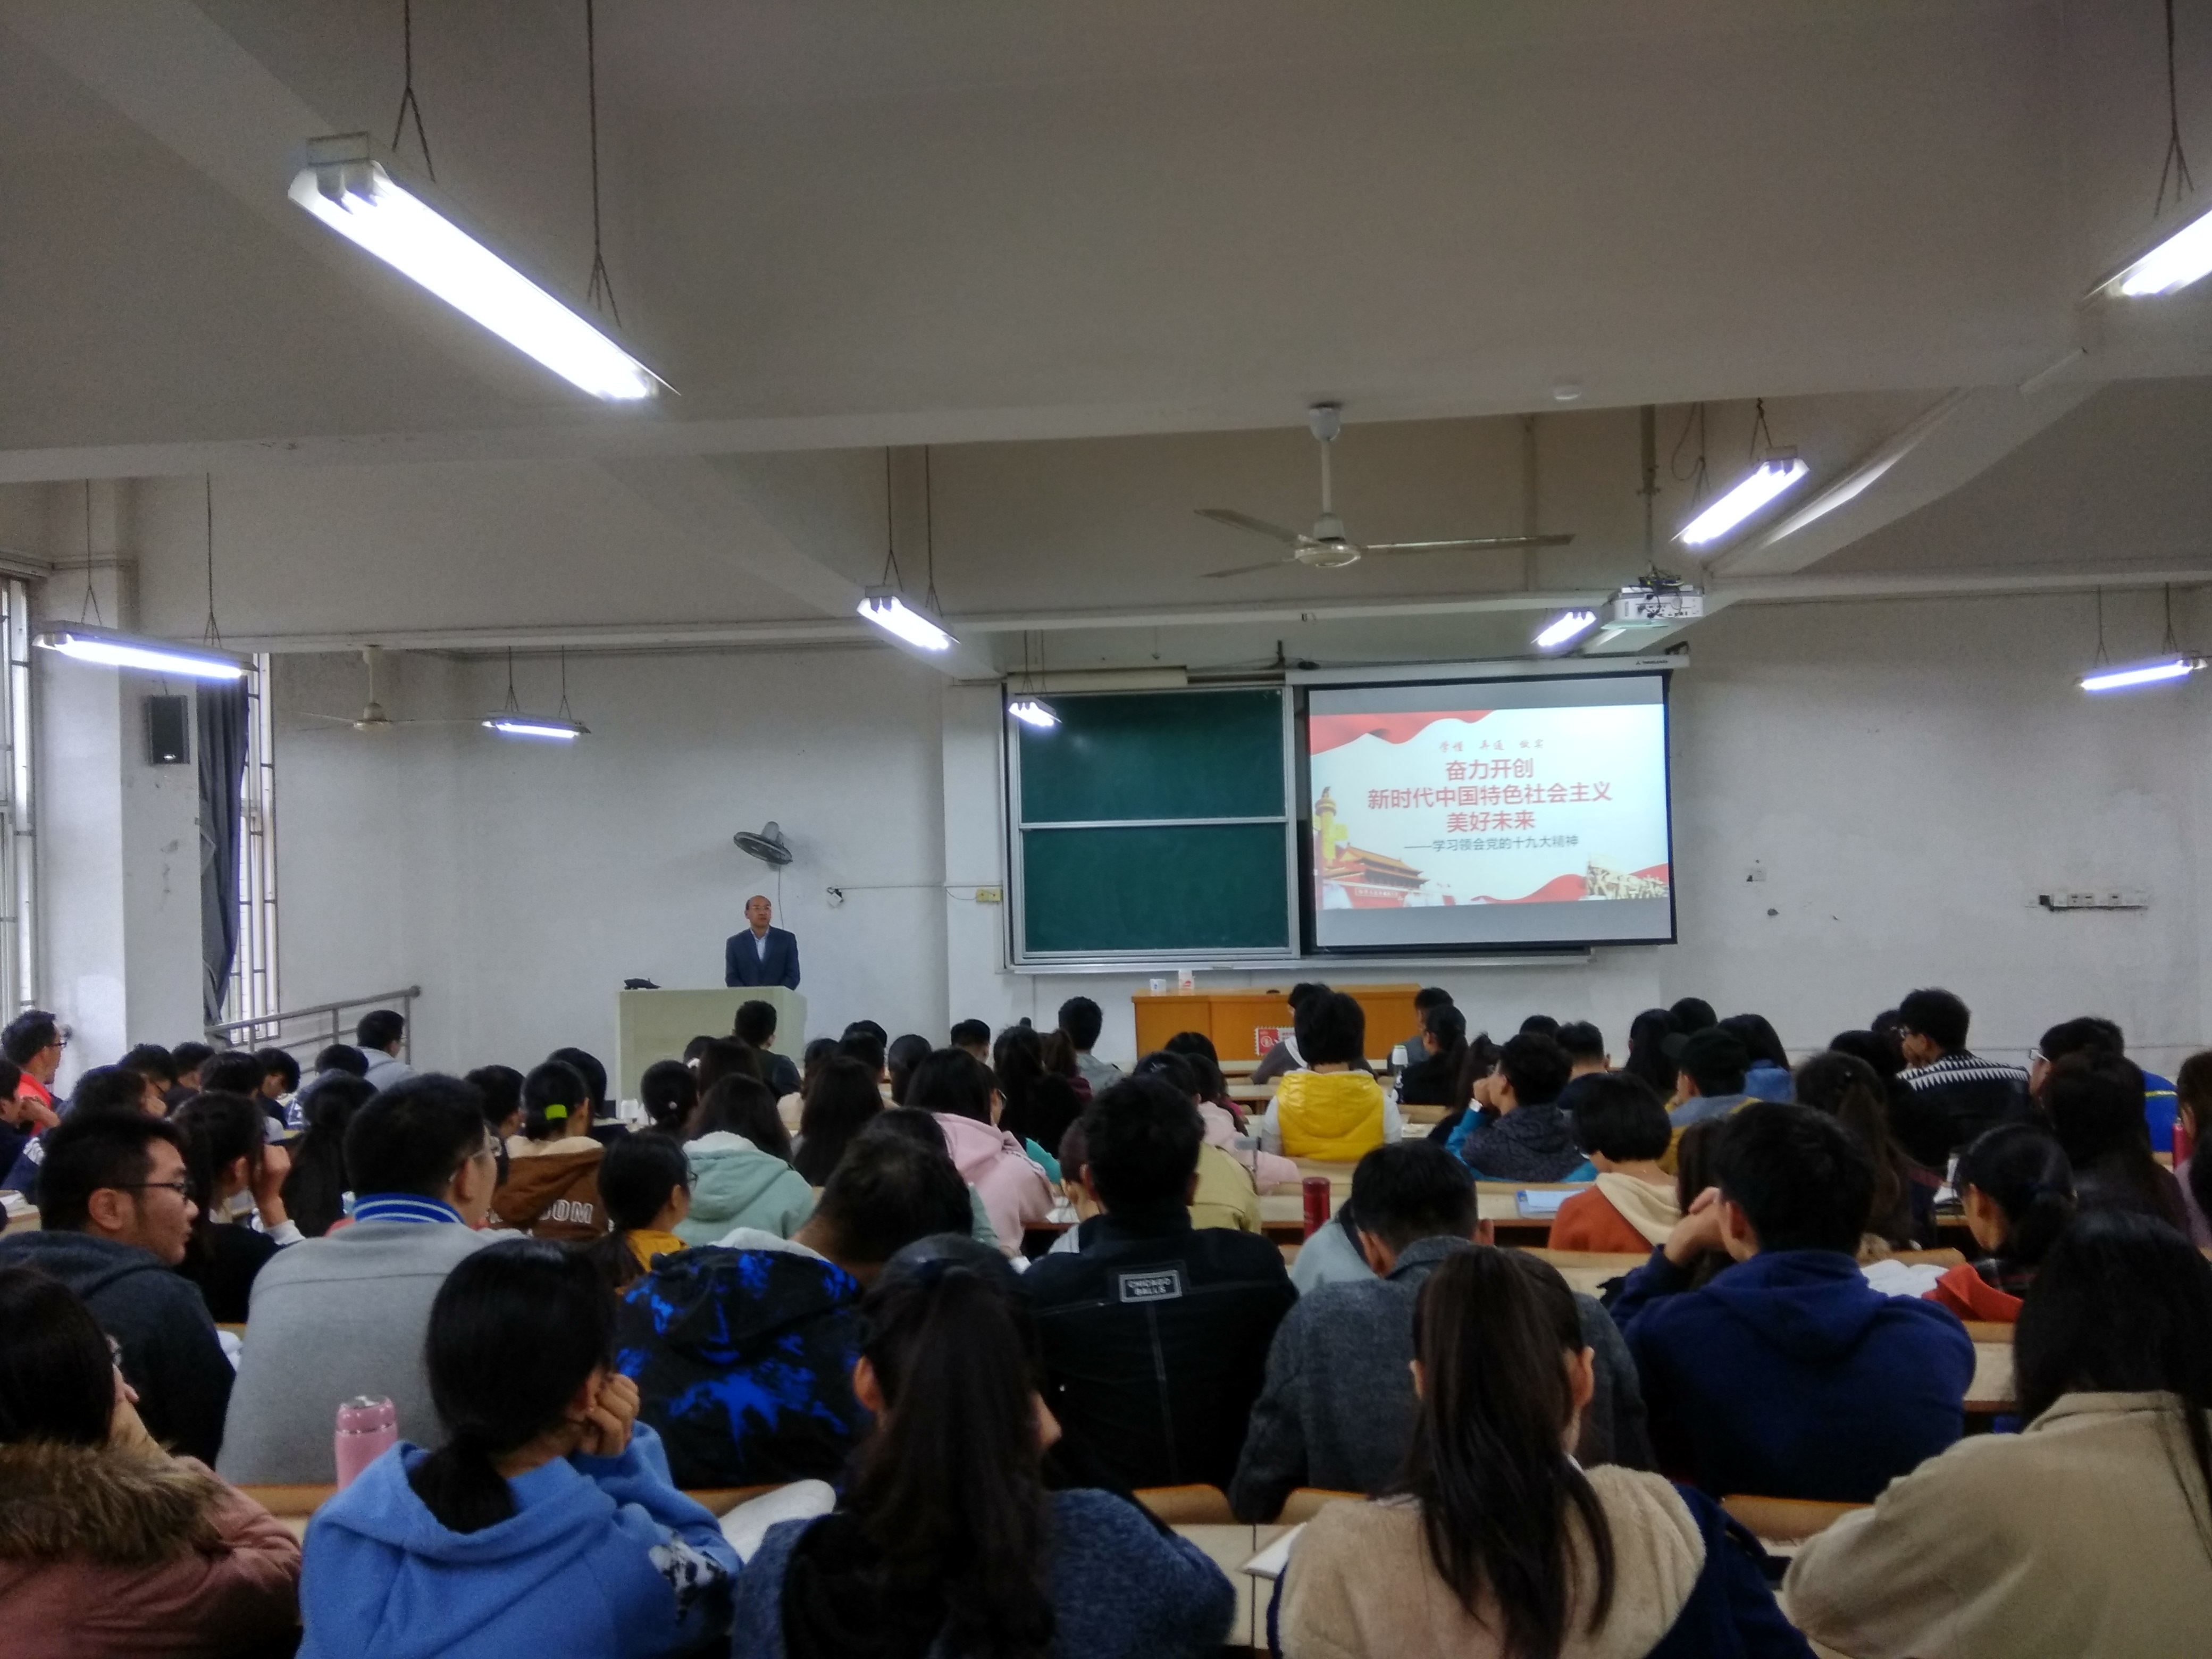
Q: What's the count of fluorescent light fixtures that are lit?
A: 9